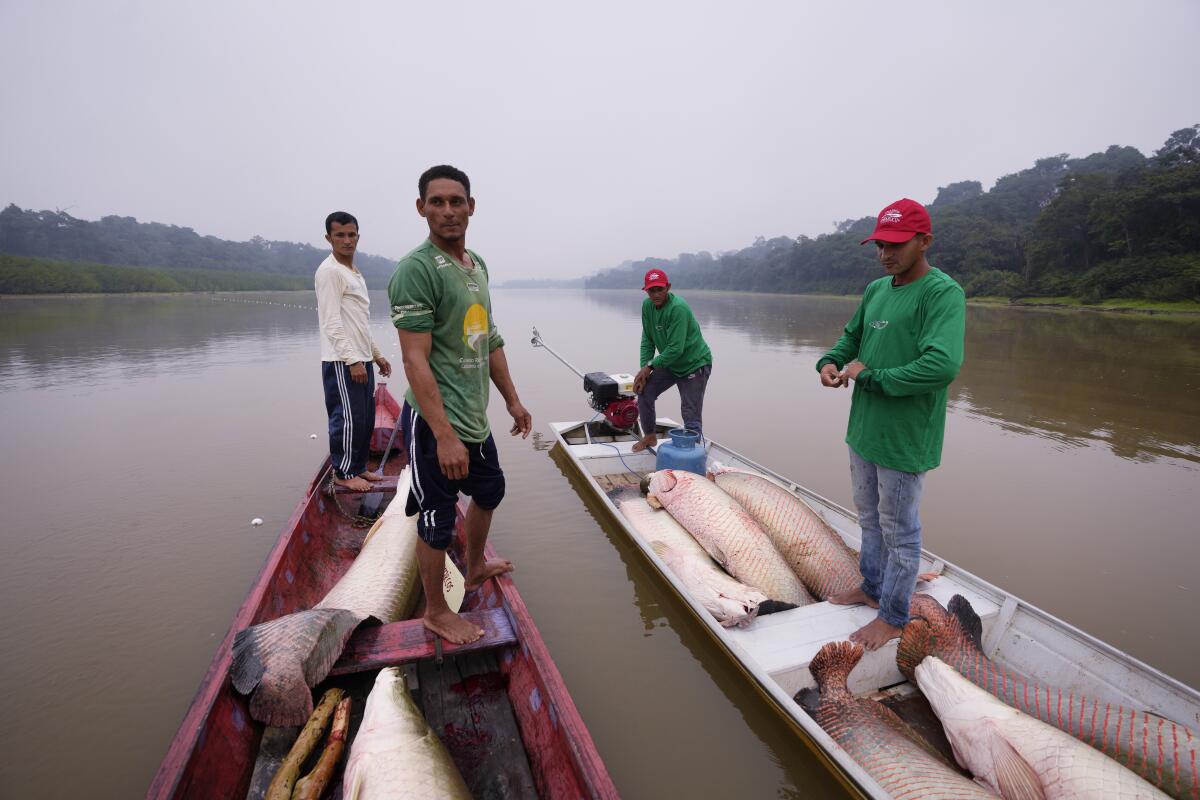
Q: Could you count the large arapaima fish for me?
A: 8